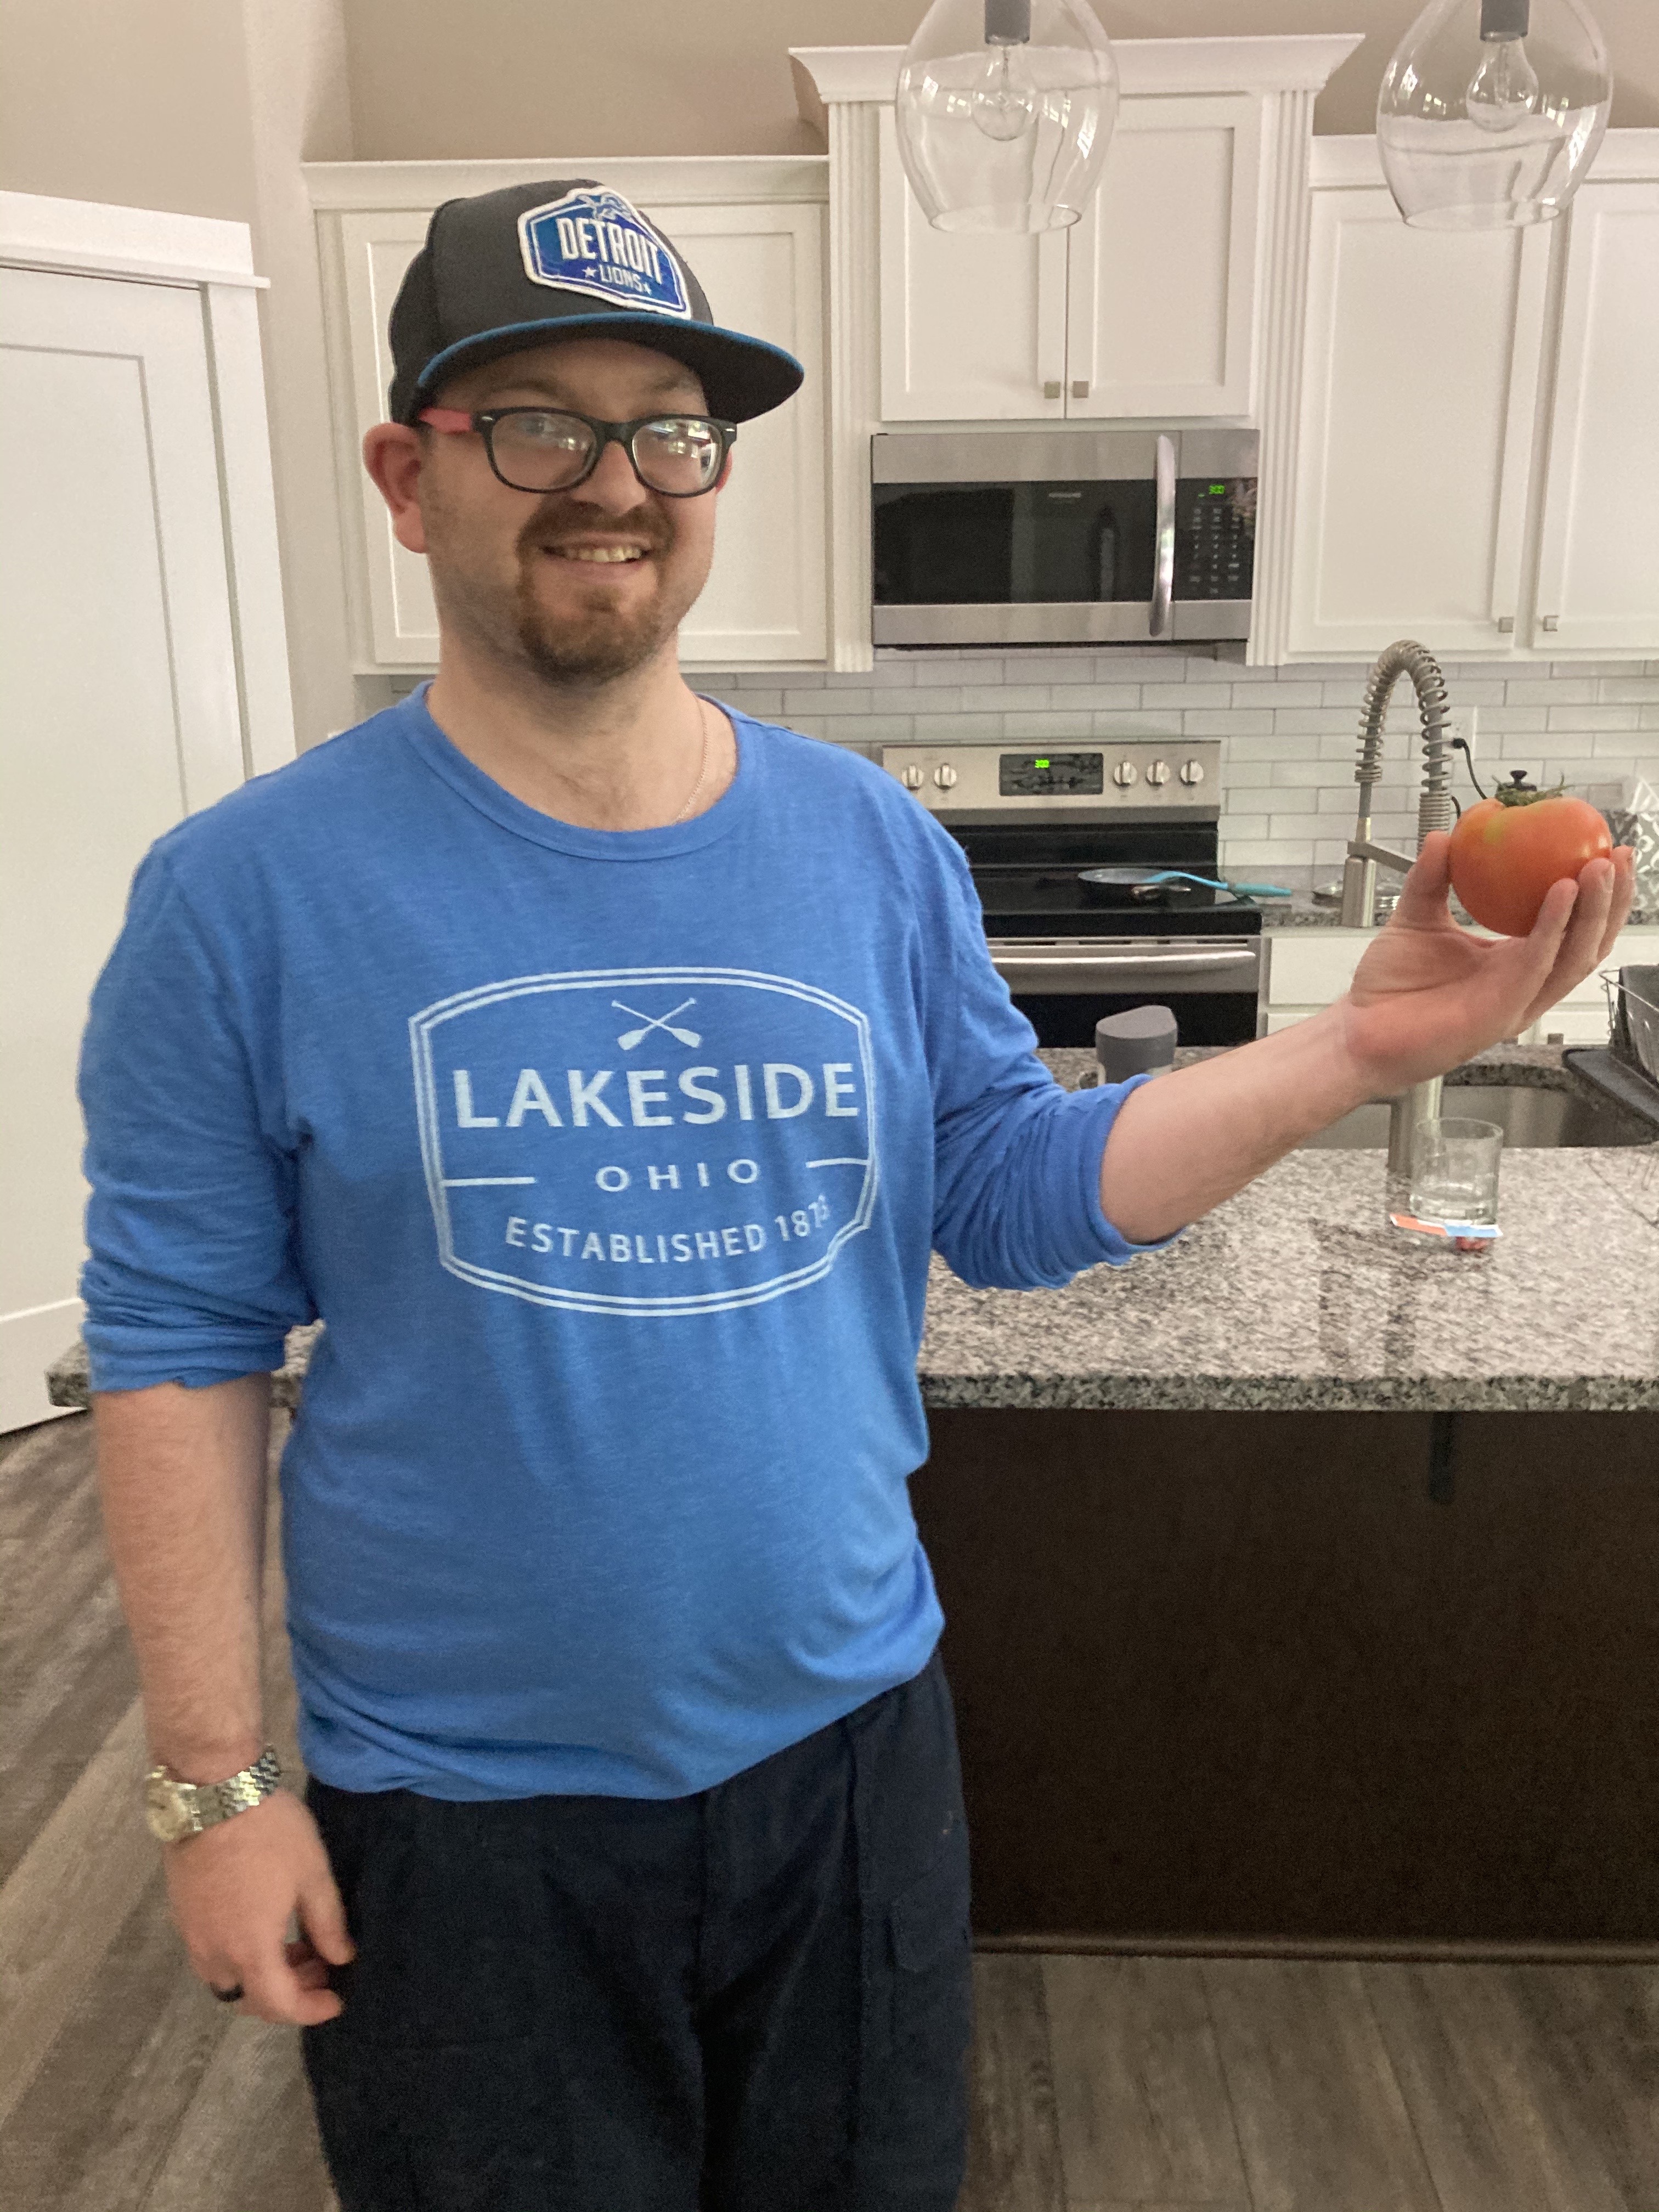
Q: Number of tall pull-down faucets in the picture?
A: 1